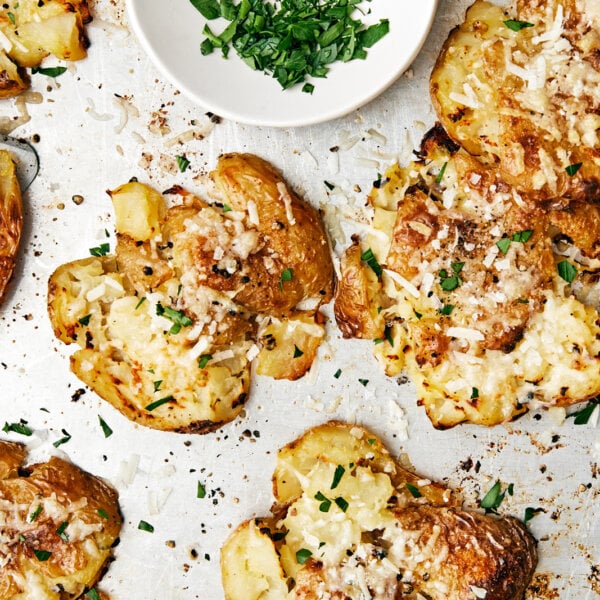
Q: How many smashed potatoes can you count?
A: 7